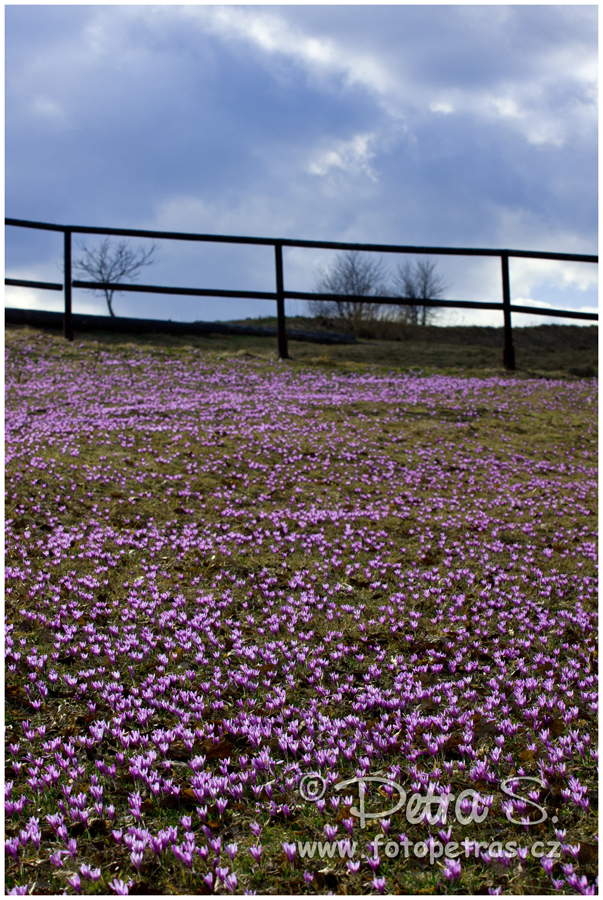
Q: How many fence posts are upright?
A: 3